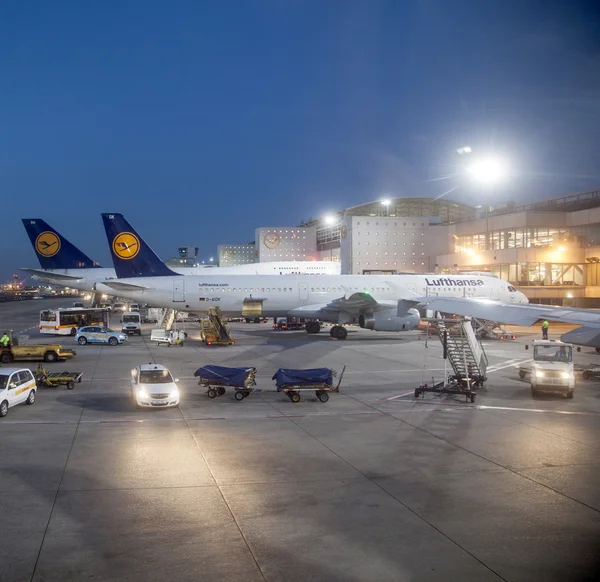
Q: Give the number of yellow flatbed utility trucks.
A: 1